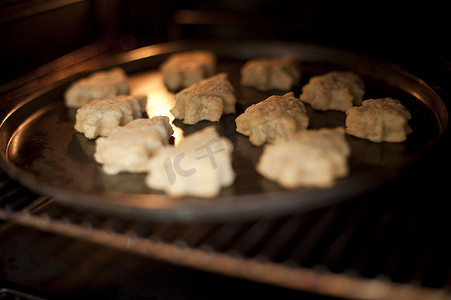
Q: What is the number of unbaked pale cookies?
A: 11